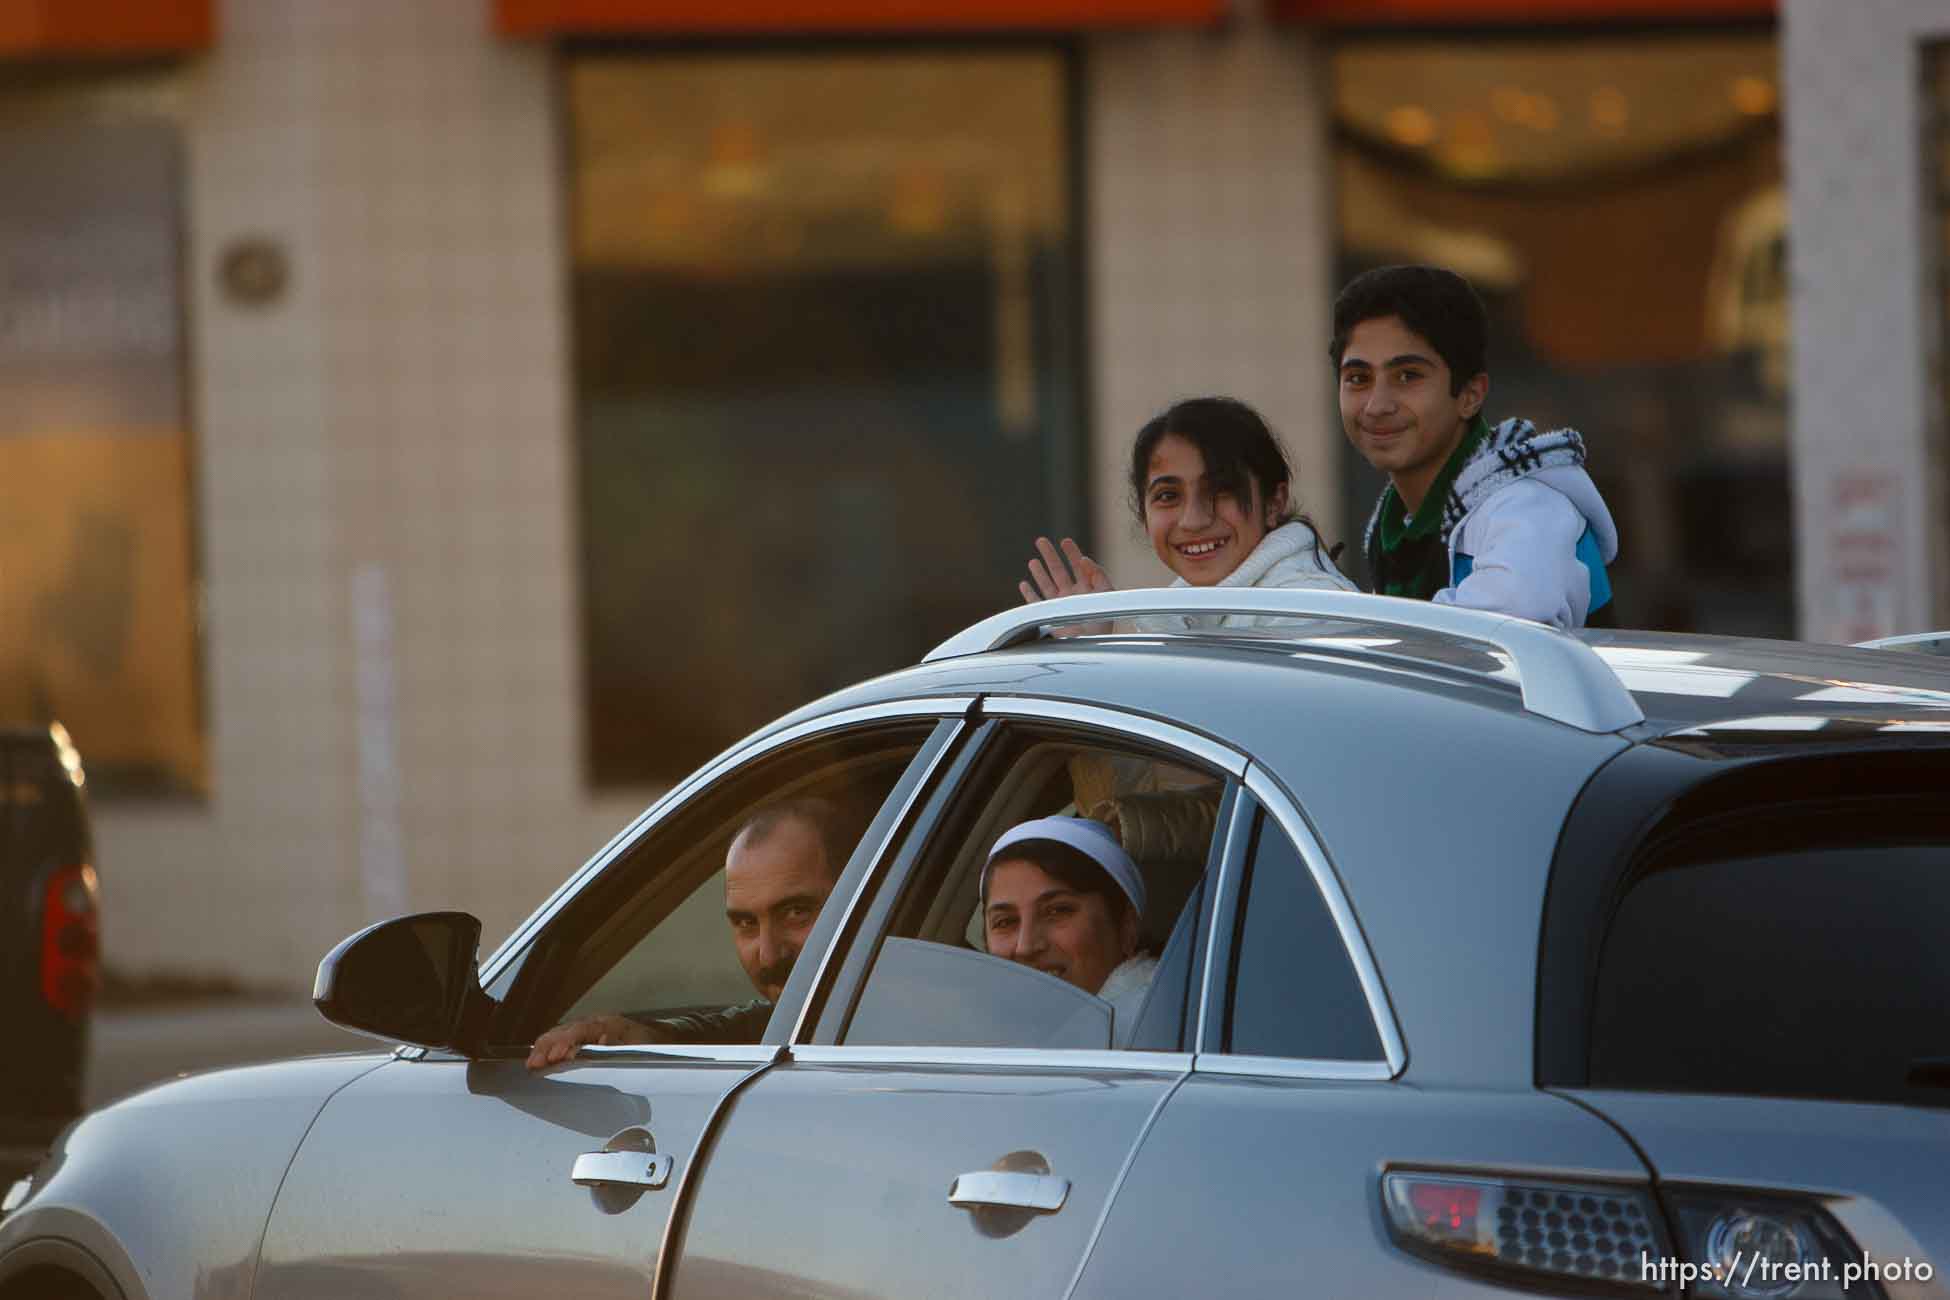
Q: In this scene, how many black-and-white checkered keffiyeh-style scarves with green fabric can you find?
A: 1